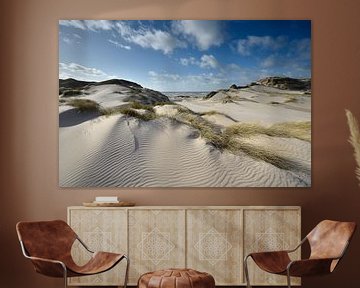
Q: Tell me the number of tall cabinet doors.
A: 4